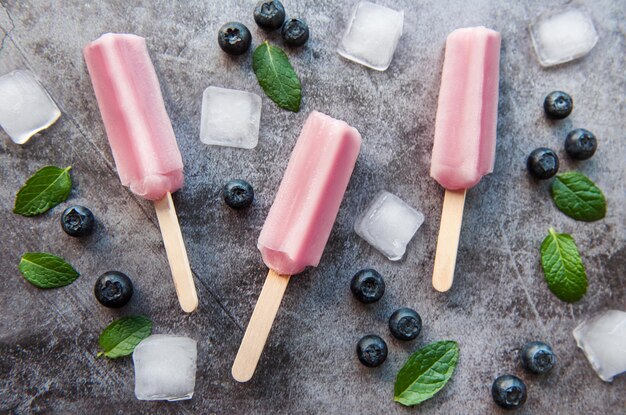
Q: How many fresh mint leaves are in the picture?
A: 7